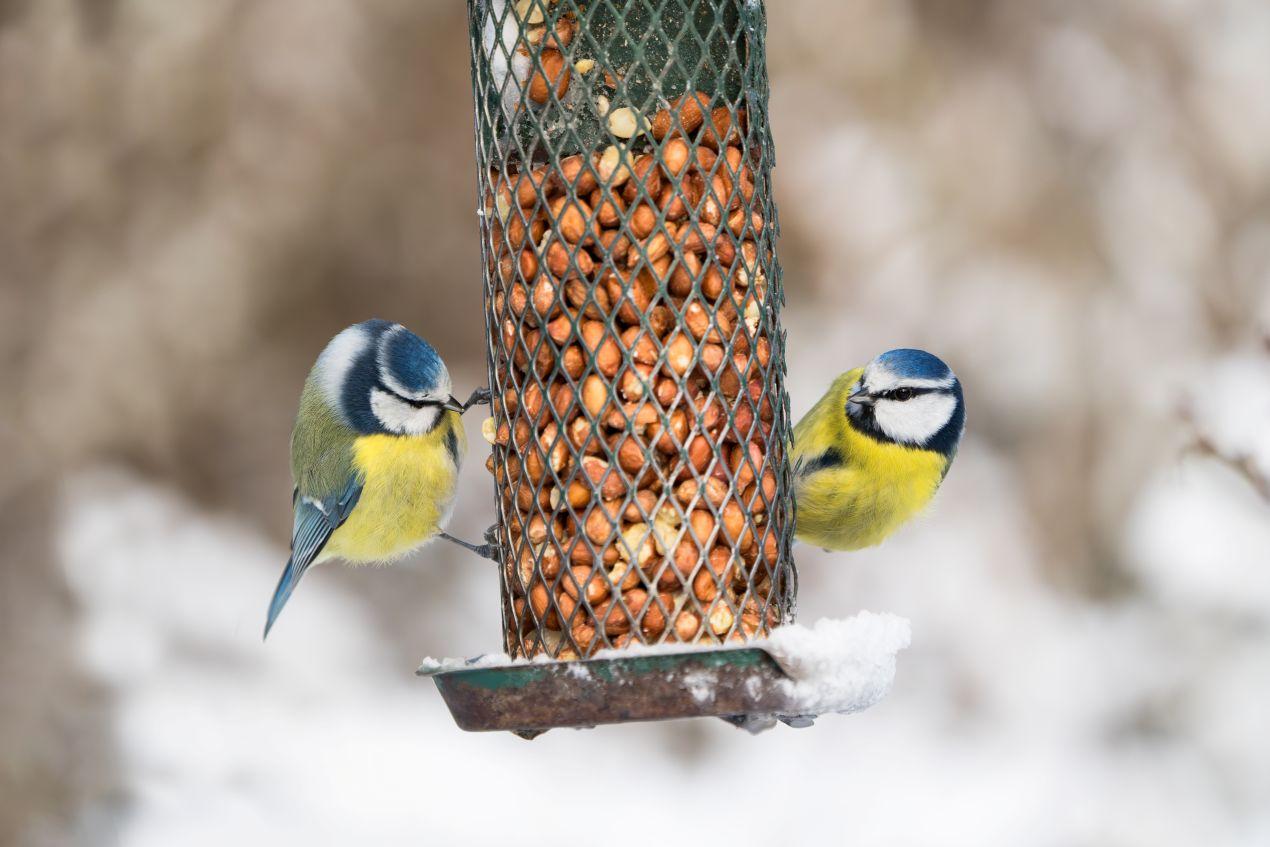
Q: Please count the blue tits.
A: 2